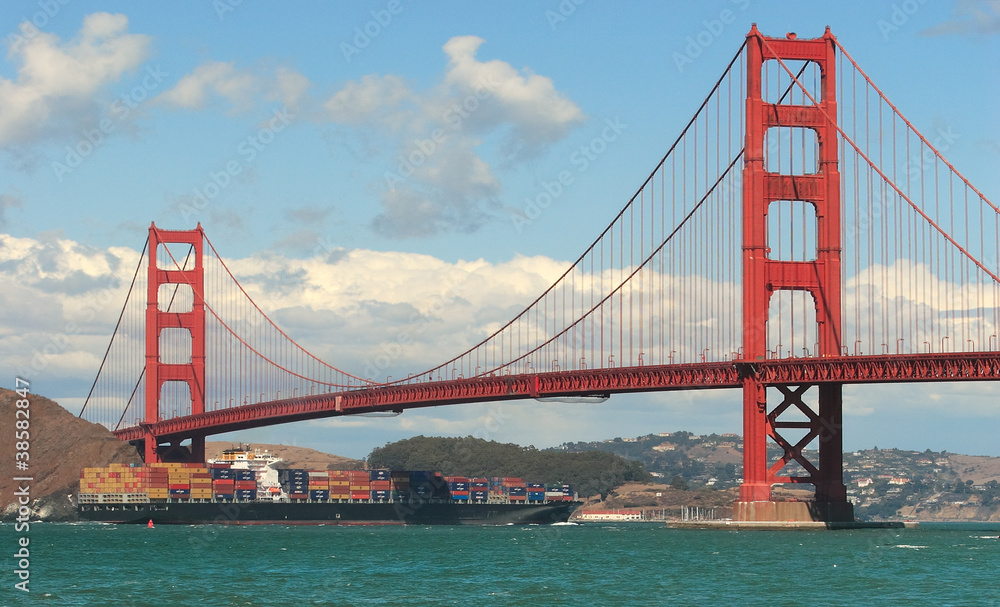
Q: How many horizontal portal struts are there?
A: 8